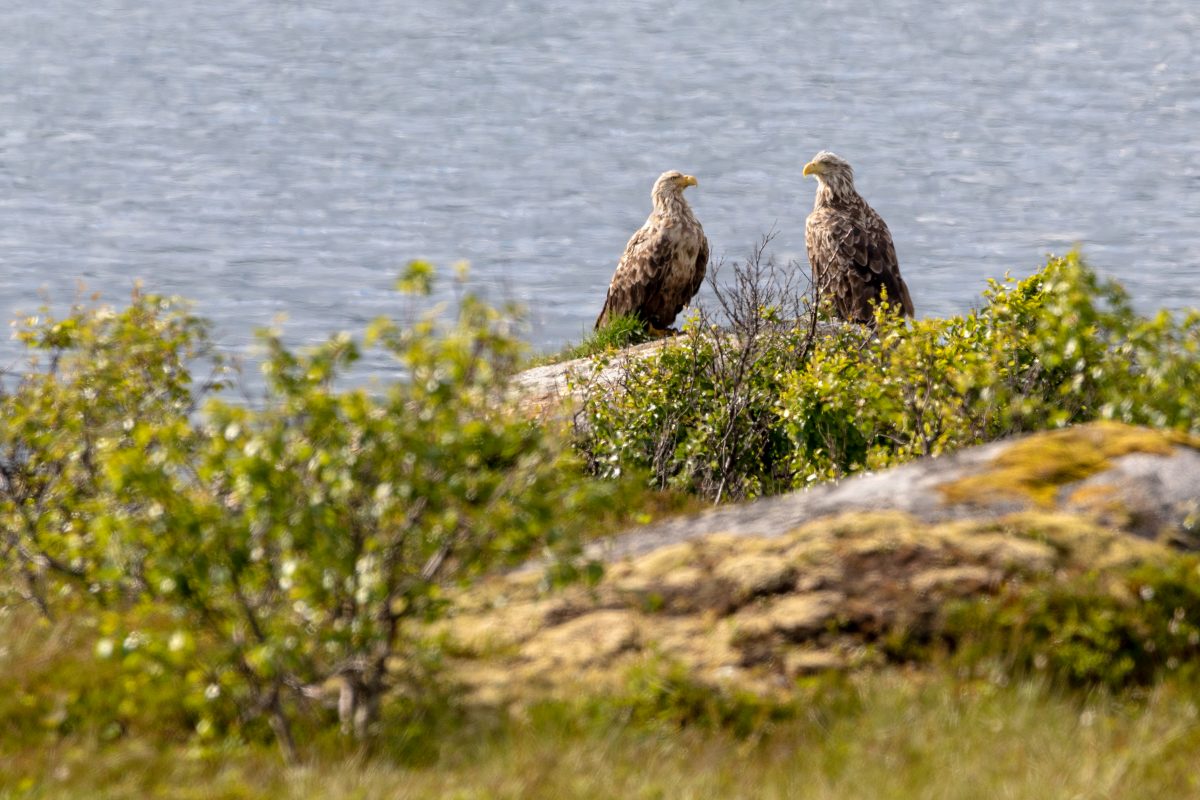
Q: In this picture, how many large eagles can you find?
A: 2